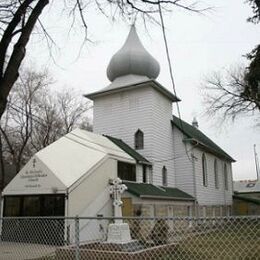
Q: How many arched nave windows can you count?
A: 3